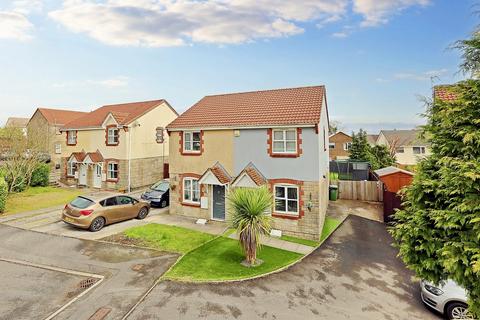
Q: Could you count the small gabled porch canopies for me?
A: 4